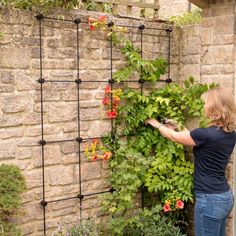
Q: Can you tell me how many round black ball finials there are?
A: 15